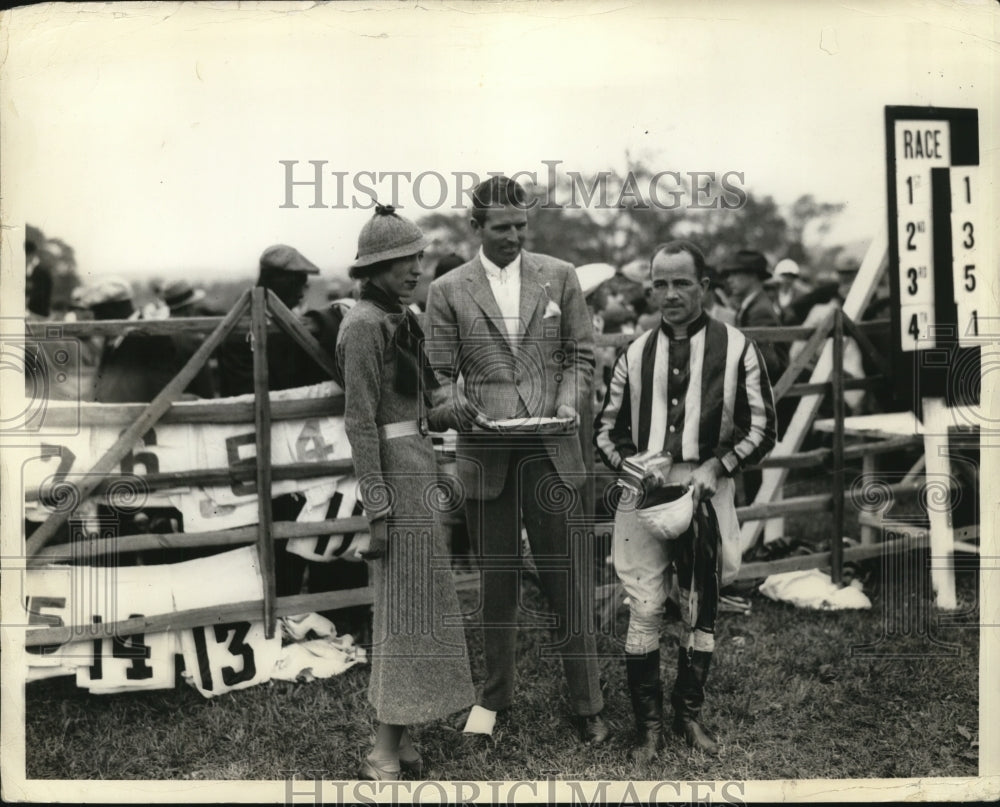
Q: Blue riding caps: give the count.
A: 0